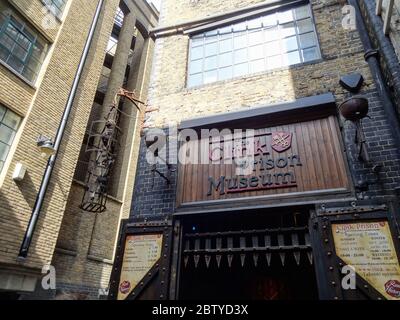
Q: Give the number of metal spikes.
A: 11